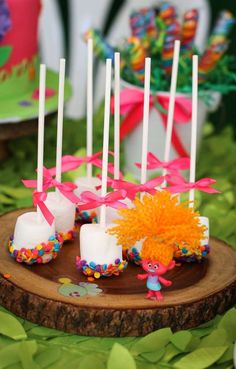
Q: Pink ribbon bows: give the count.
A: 9